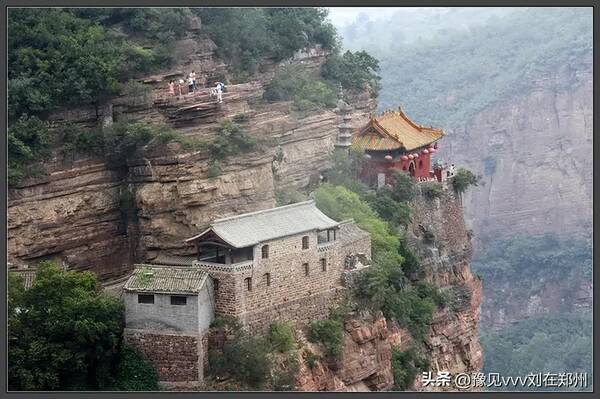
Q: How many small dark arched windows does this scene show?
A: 6